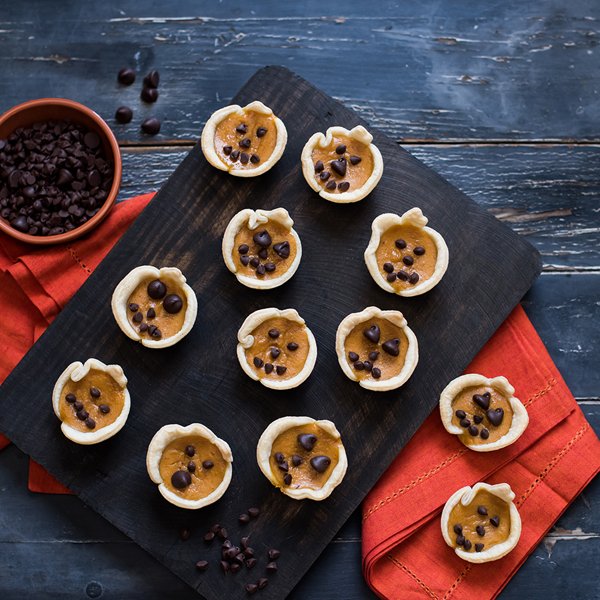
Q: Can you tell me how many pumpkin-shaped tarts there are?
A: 12